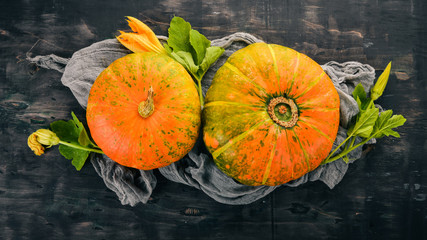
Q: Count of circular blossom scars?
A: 1